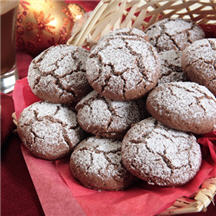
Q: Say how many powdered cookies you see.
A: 11